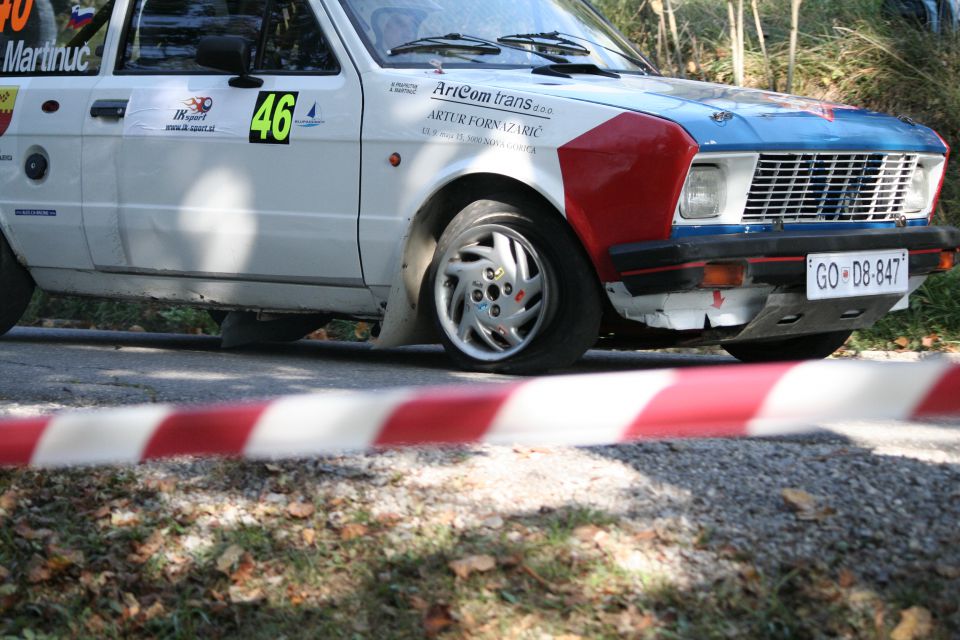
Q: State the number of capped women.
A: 0